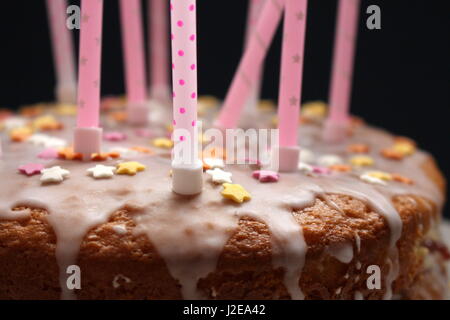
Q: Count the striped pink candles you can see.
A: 1